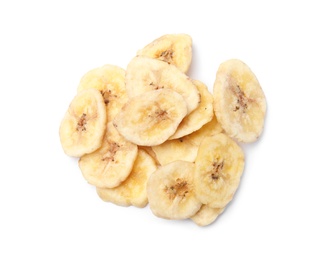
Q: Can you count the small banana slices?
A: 13